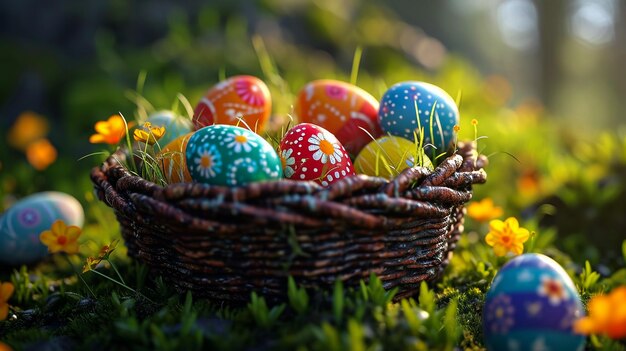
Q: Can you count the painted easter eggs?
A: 10